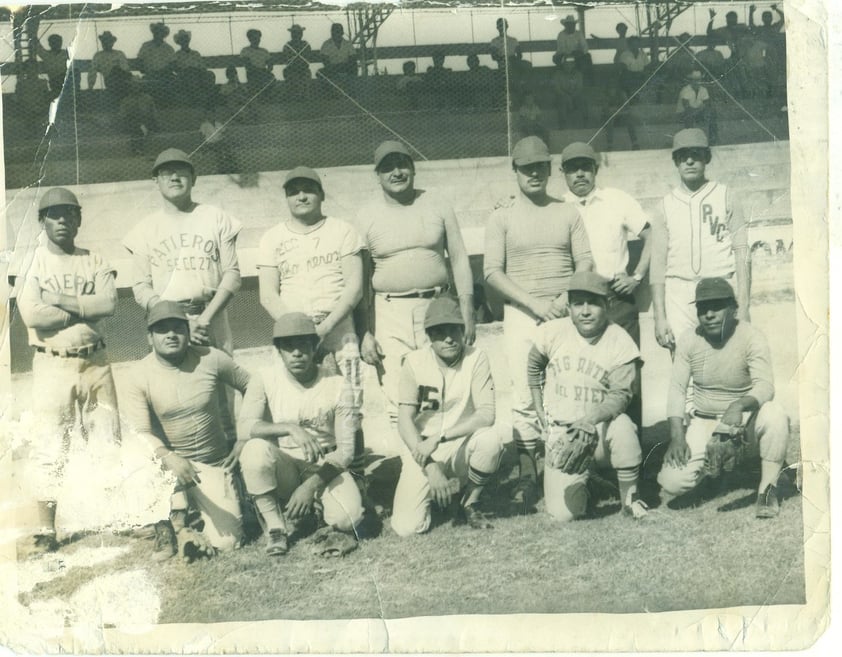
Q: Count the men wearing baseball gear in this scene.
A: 11